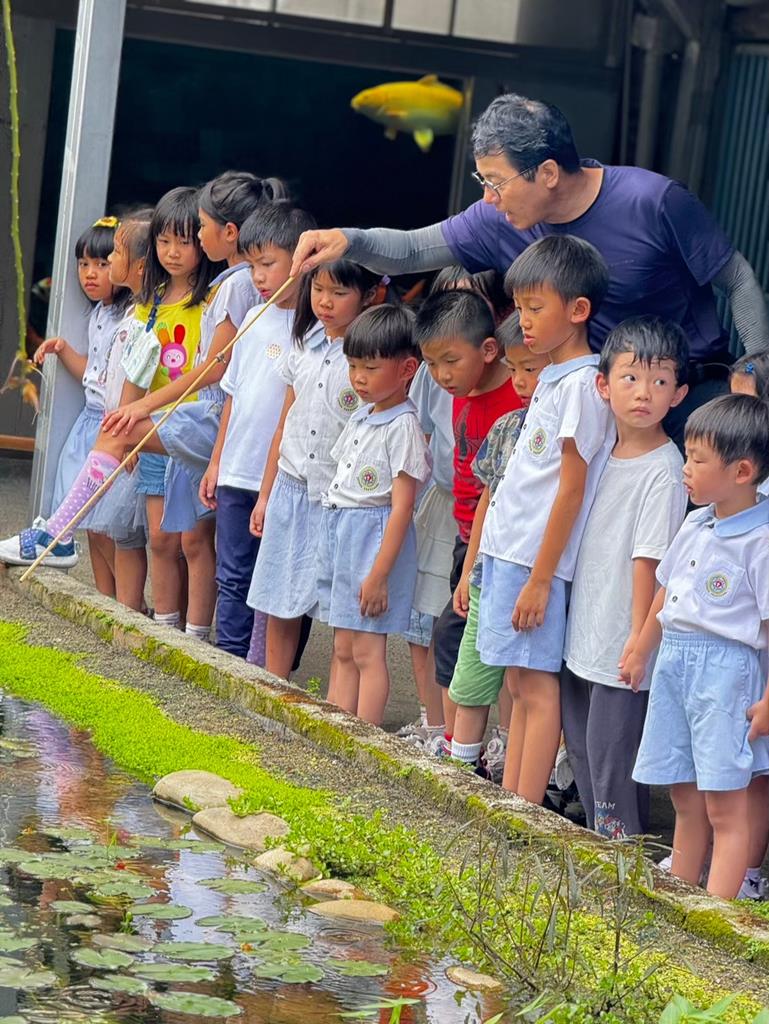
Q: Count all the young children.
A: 14